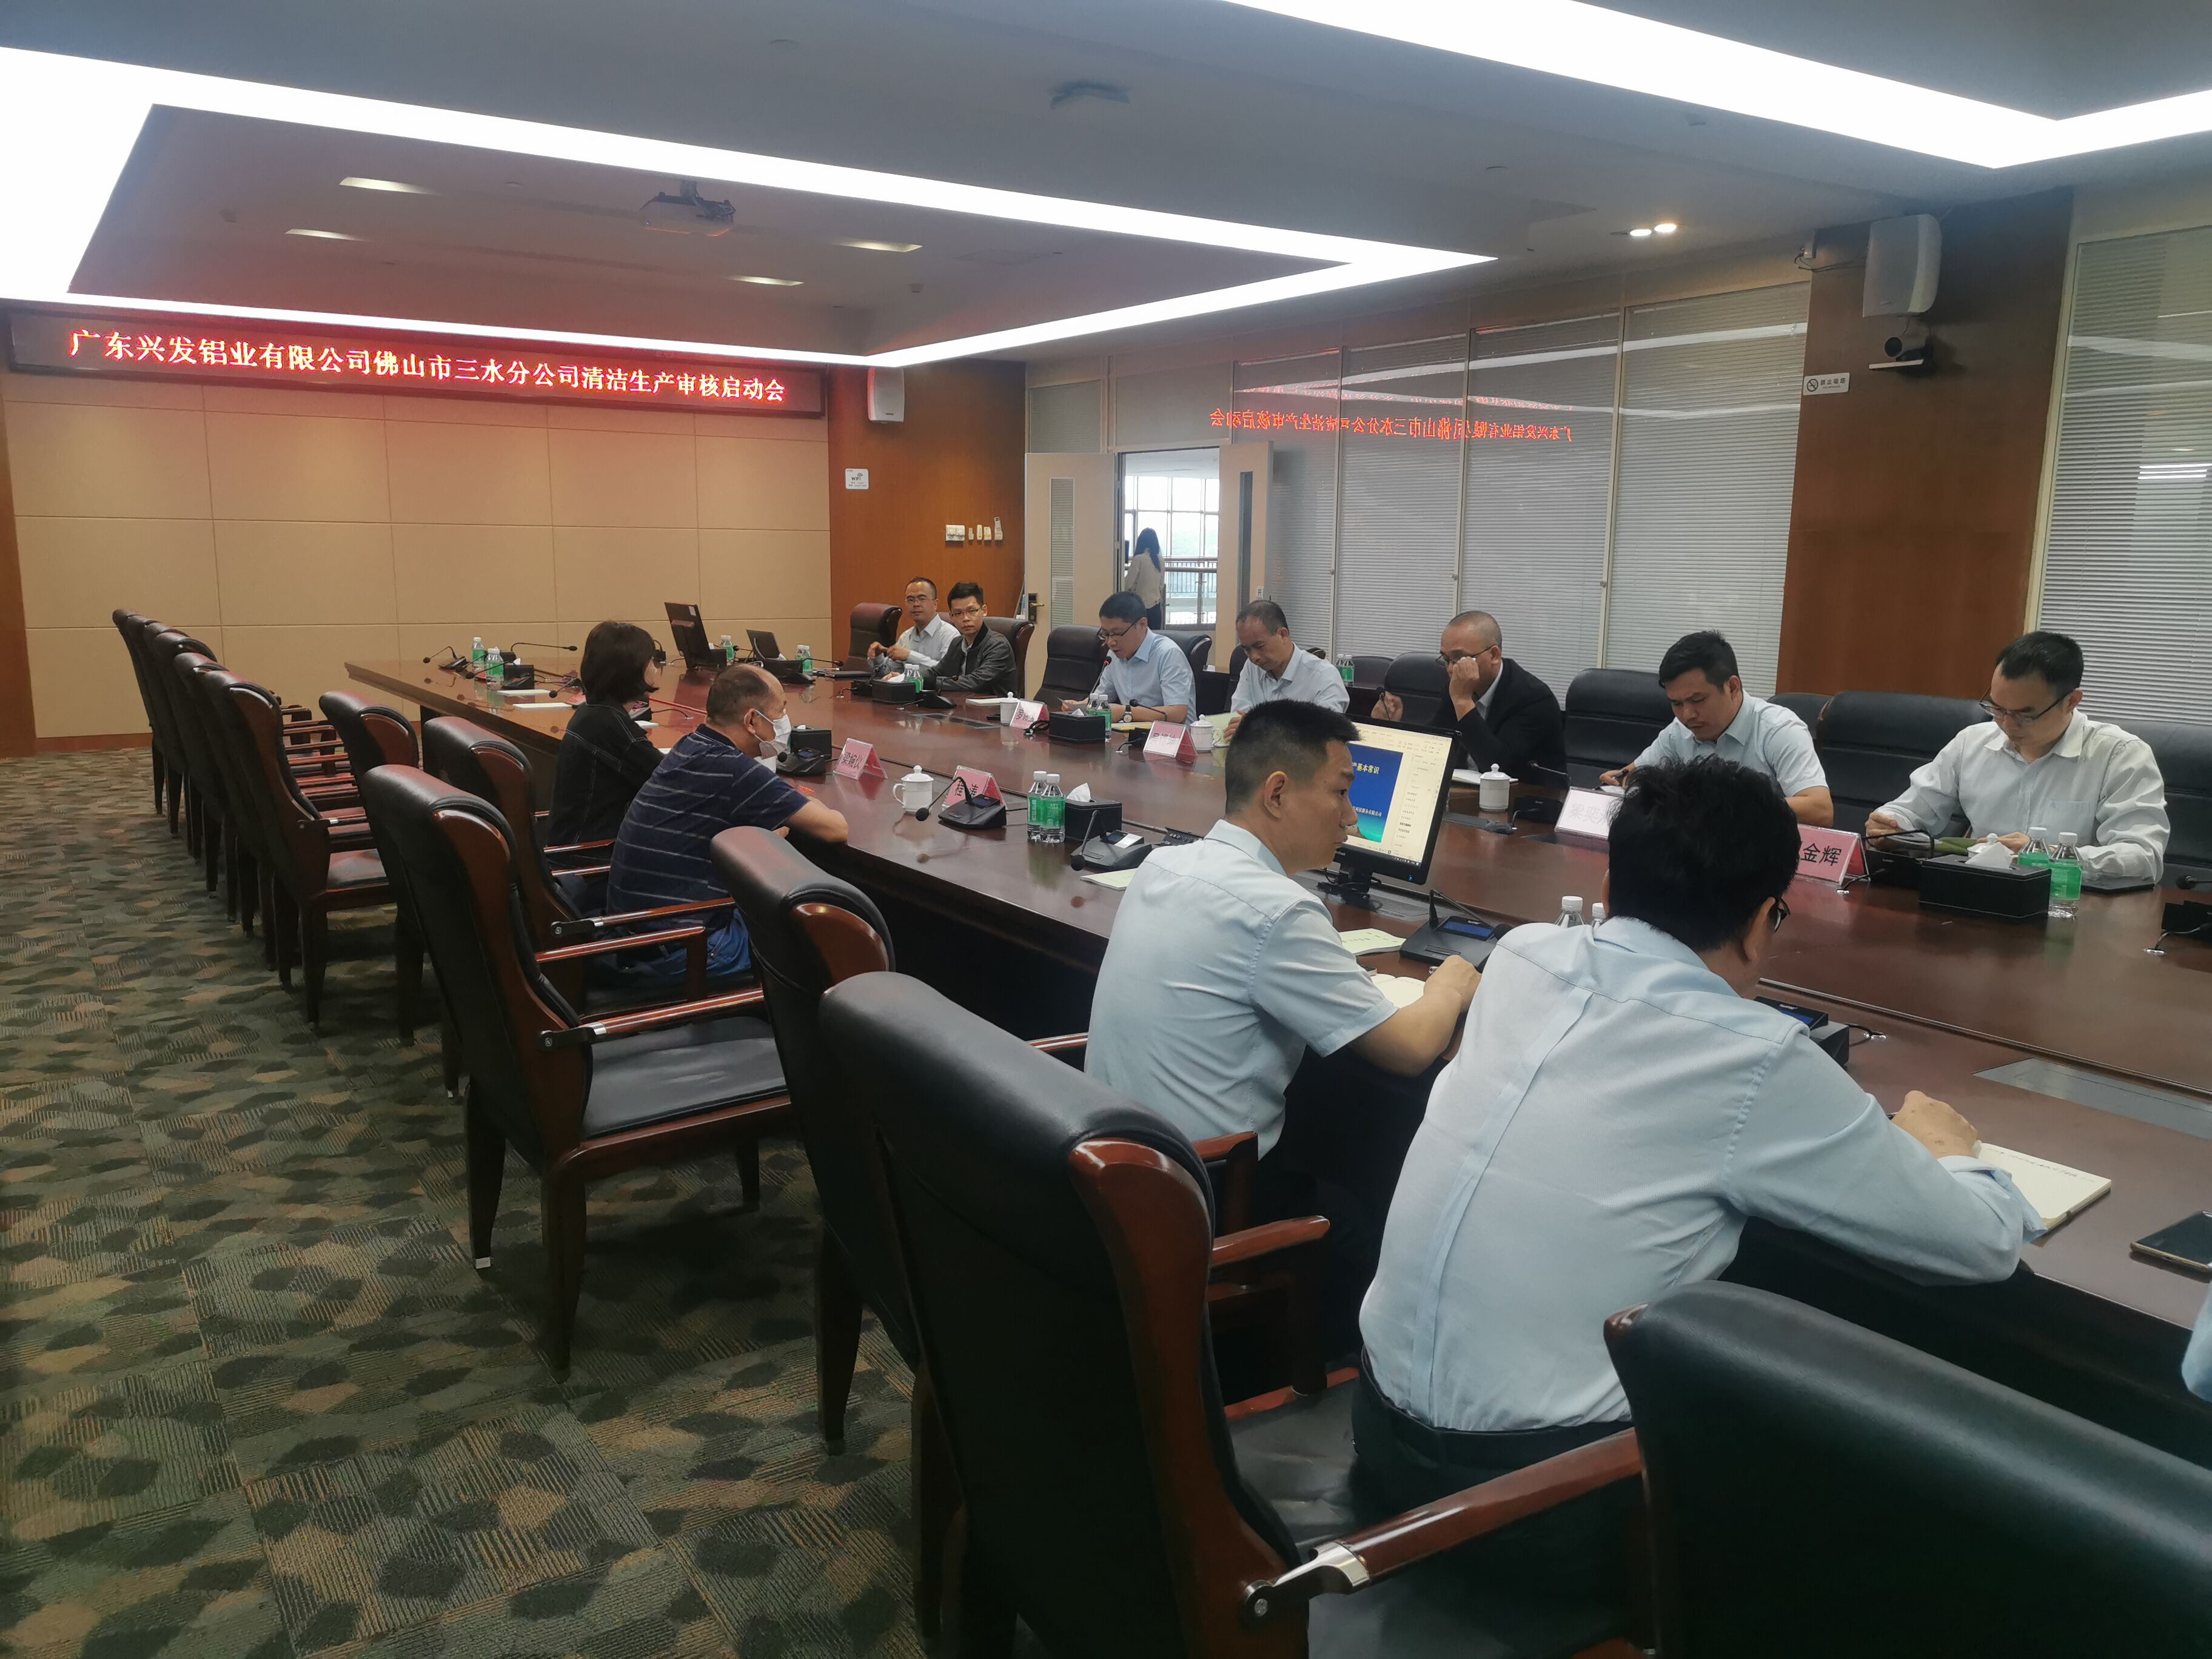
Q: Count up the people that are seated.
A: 11